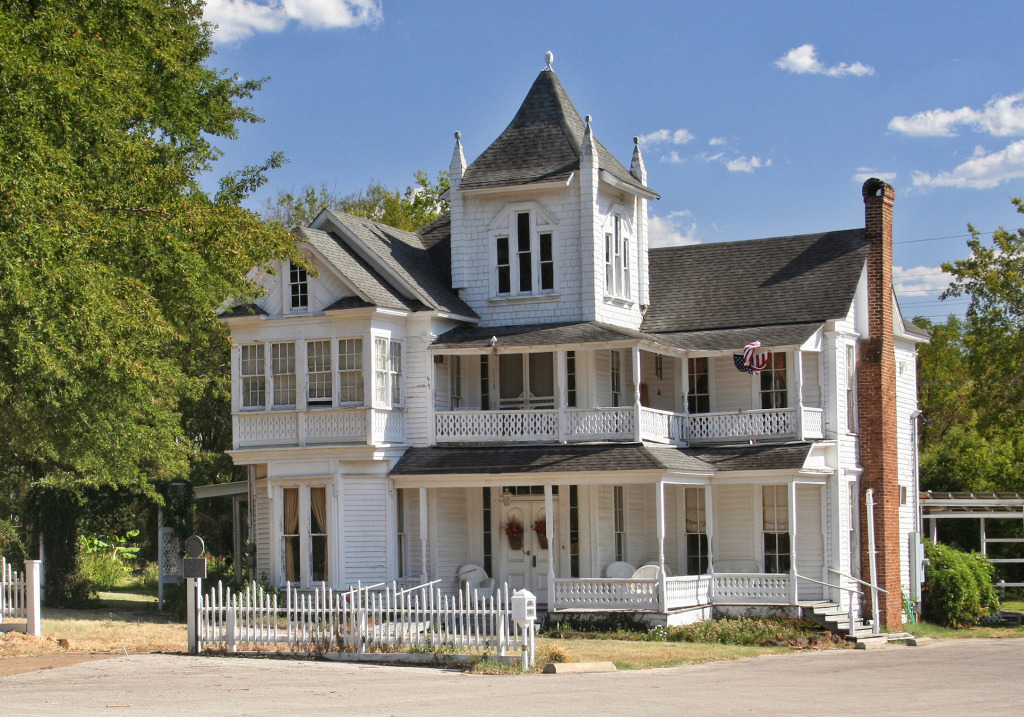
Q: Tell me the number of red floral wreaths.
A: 2